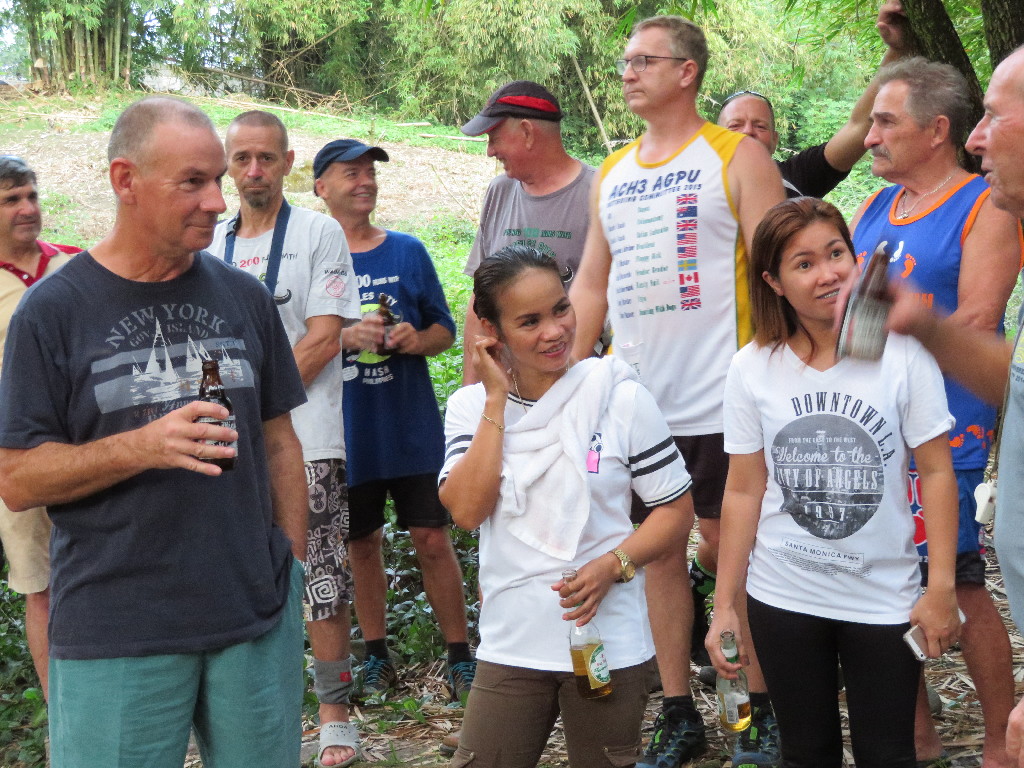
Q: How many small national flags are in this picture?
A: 9